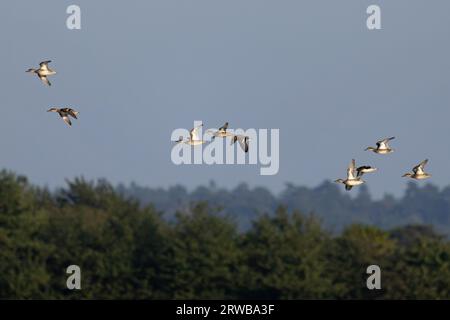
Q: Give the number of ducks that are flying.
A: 9